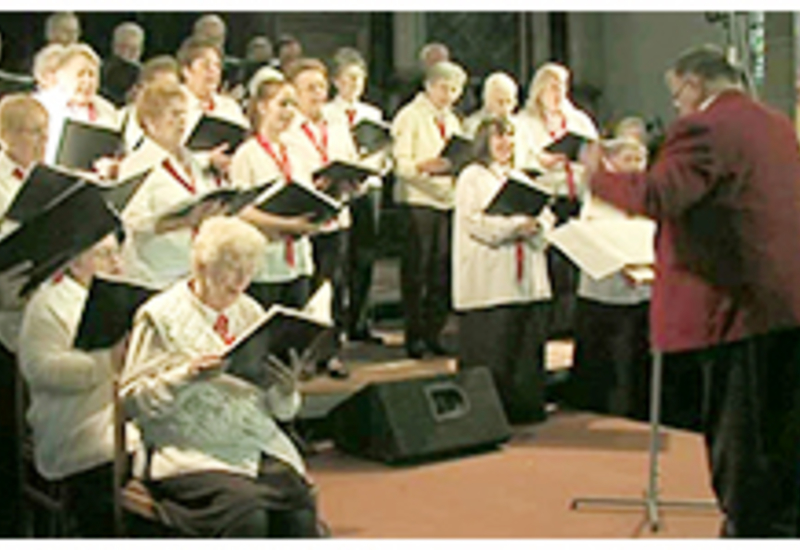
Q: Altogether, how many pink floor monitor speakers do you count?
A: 0